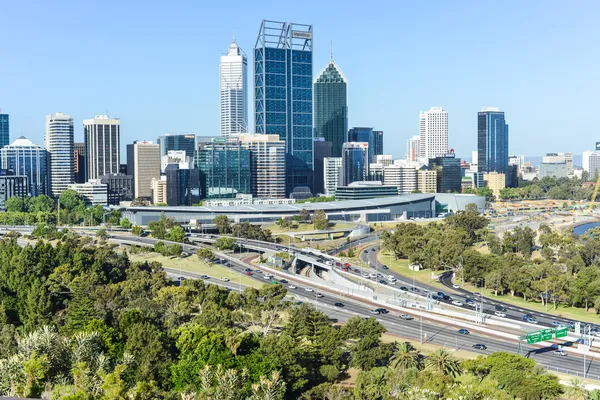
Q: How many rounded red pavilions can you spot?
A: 0